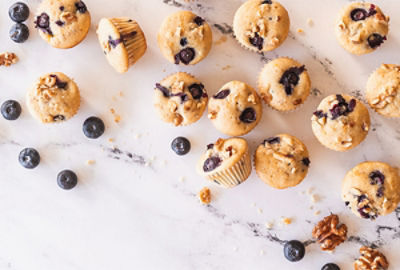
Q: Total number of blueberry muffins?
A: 14